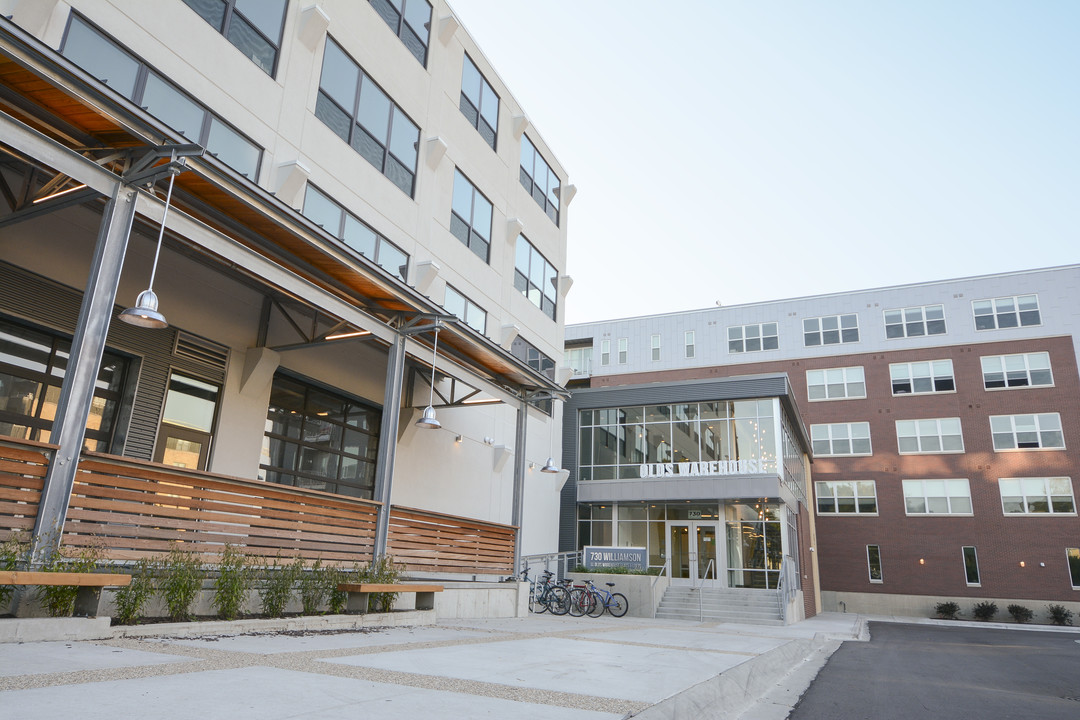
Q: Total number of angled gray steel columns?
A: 3